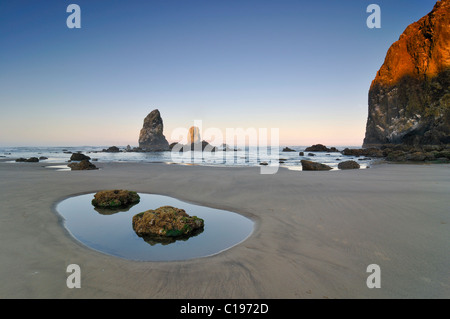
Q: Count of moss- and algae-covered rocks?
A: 2